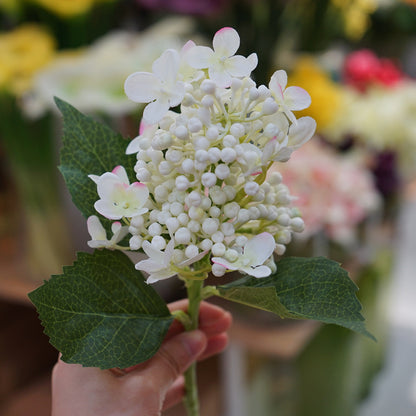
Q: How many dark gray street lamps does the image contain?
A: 0